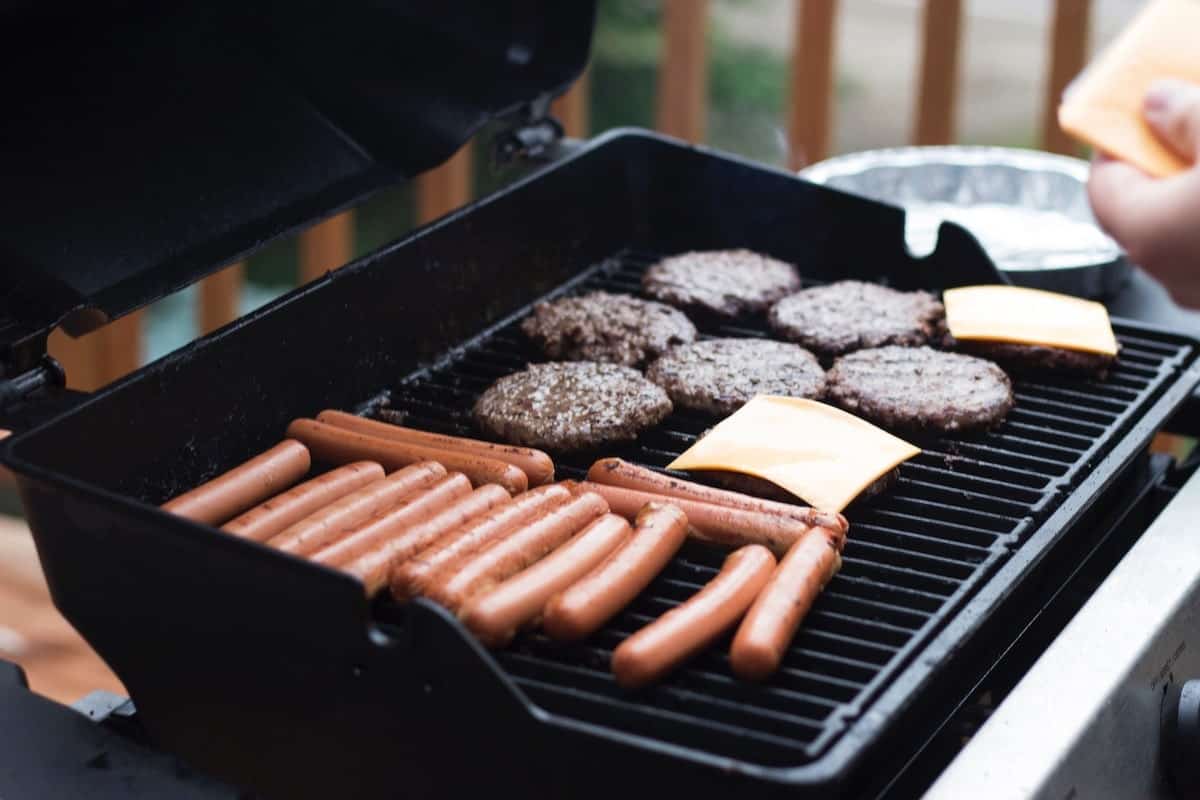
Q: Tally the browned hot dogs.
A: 15